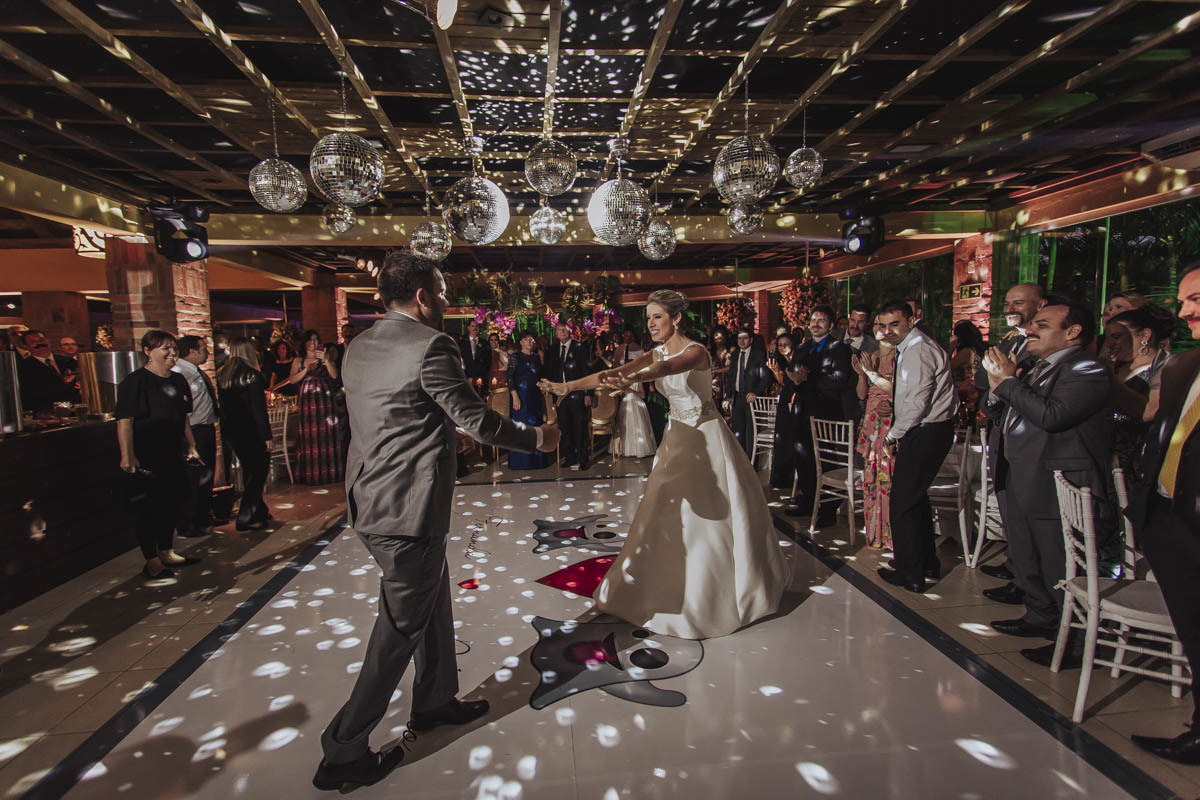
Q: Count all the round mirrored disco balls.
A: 12